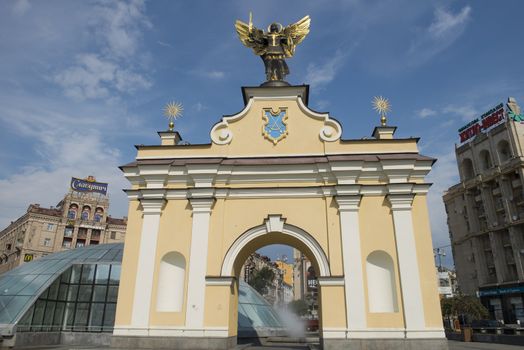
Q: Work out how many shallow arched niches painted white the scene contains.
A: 2